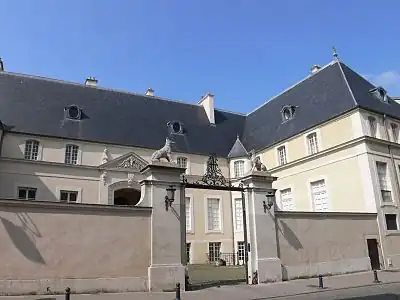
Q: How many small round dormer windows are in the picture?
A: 4